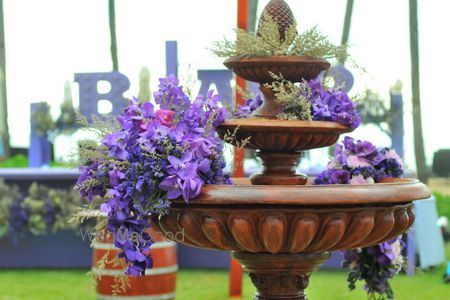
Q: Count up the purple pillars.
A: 3